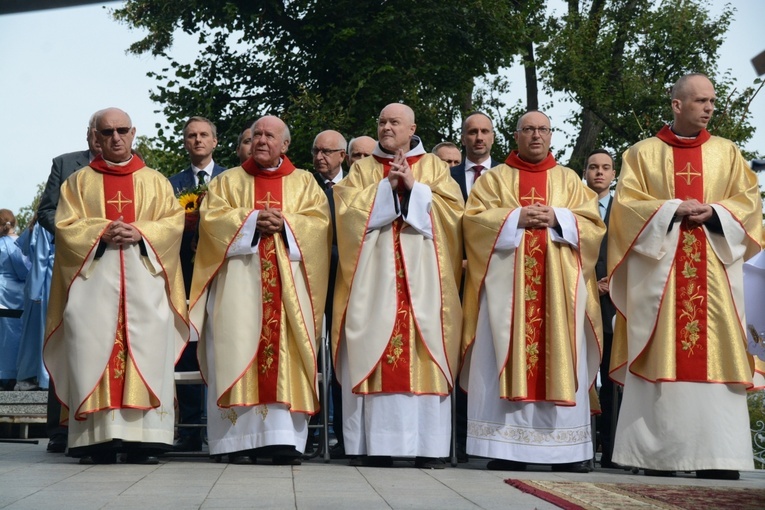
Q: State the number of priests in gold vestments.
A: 5